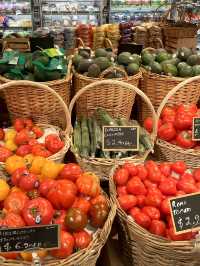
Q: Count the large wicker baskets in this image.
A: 8